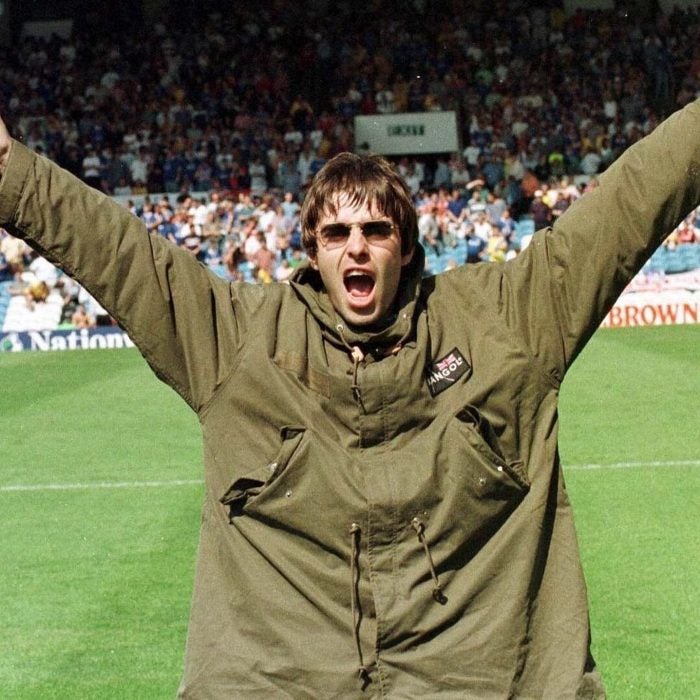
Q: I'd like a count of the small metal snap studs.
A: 4